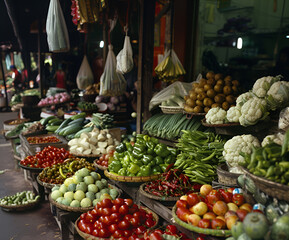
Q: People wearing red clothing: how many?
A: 2